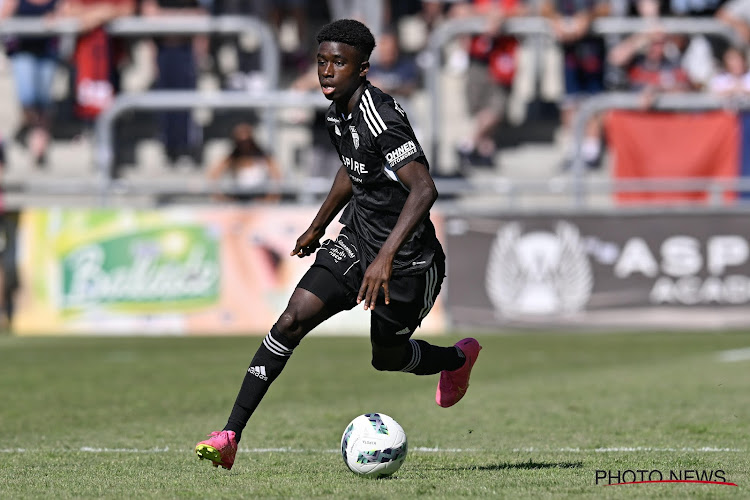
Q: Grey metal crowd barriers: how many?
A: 4